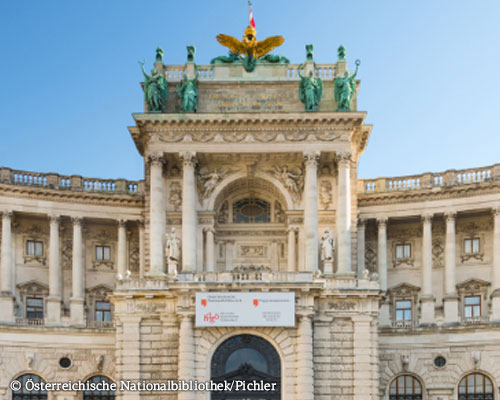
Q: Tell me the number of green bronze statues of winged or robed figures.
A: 4